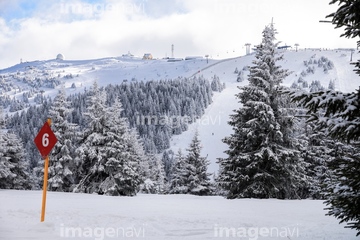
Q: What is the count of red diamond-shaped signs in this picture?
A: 1